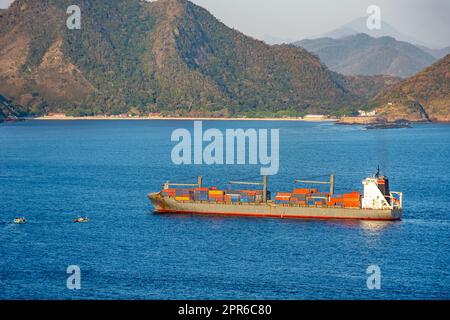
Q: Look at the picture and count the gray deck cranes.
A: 3